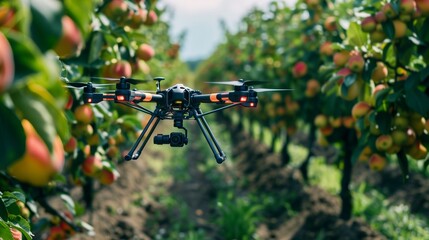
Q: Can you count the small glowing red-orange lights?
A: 4